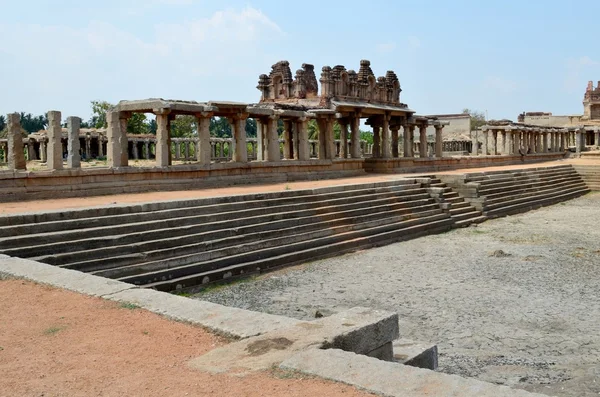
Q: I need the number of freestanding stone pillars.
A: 3